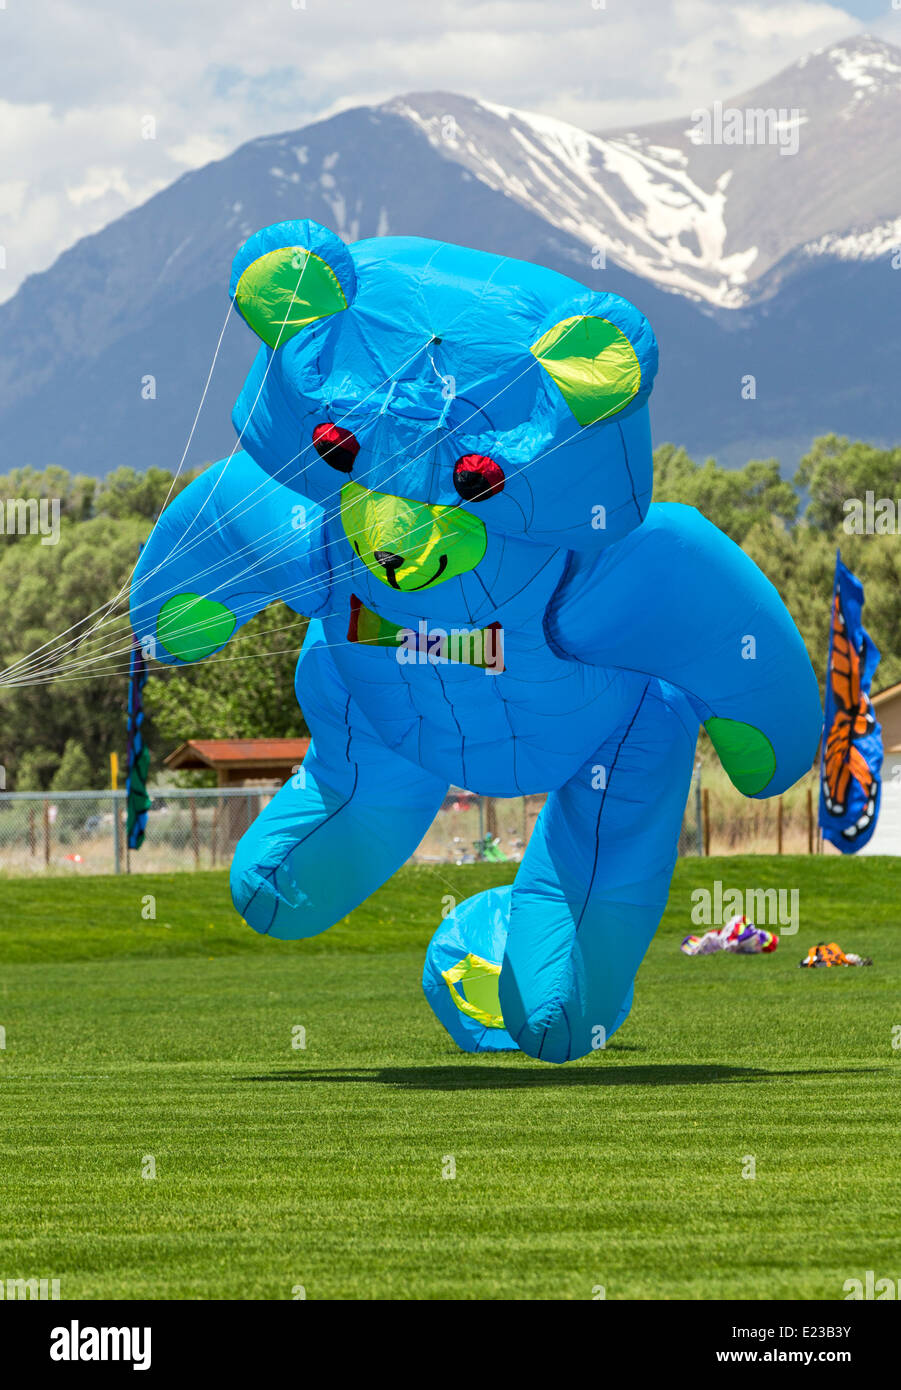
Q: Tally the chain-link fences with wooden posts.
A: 1